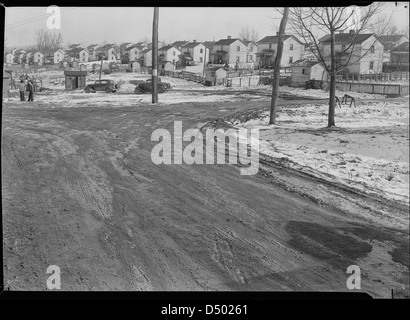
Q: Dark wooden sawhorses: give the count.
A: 2